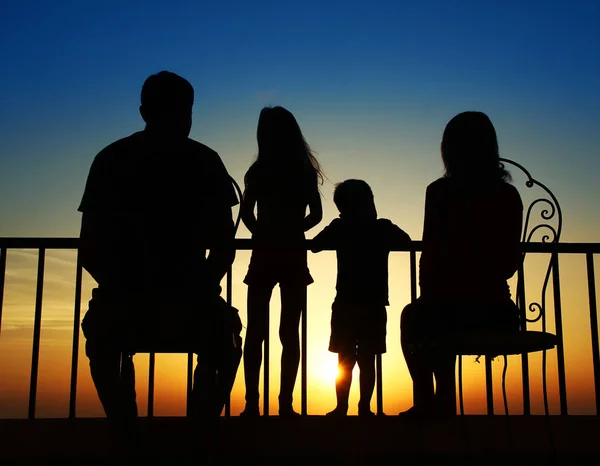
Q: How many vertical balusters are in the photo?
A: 14